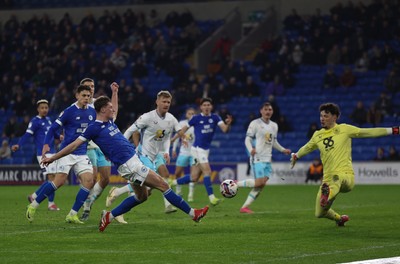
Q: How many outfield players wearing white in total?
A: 4